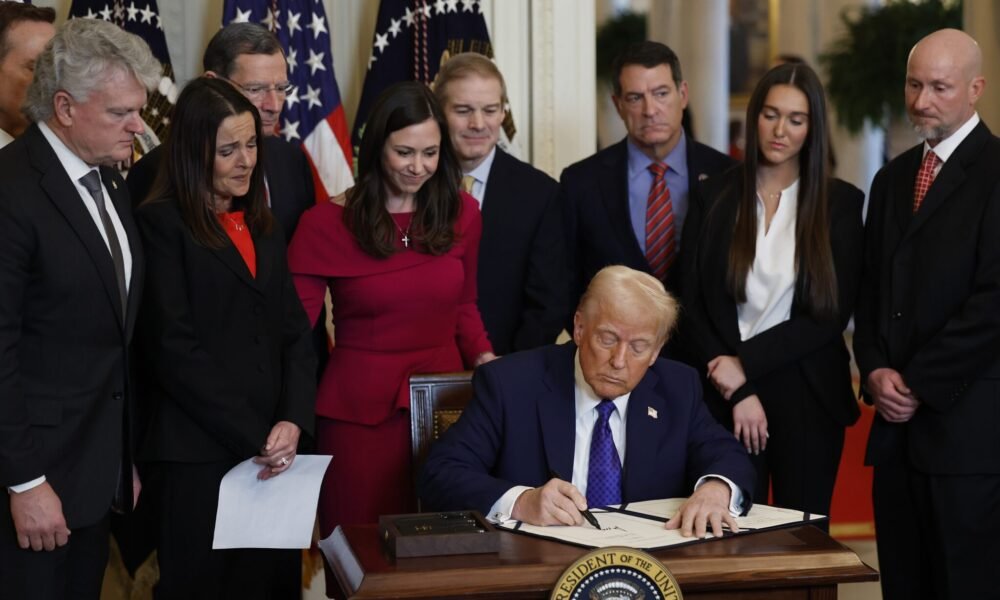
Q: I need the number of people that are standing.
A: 9